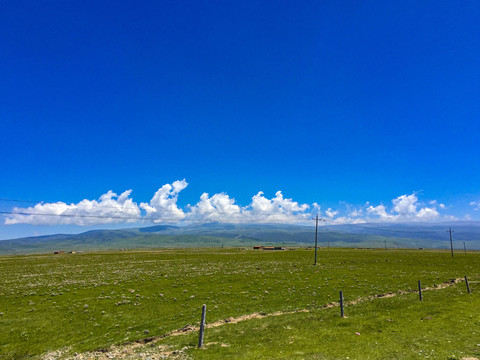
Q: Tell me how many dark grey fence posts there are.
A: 4